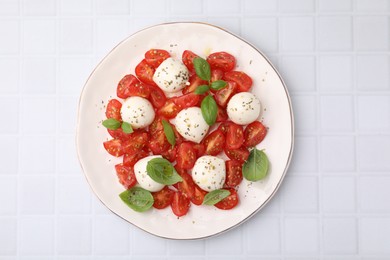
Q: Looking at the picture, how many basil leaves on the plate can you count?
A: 11